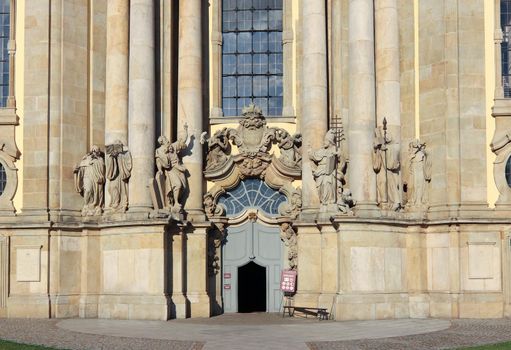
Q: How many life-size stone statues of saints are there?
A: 6